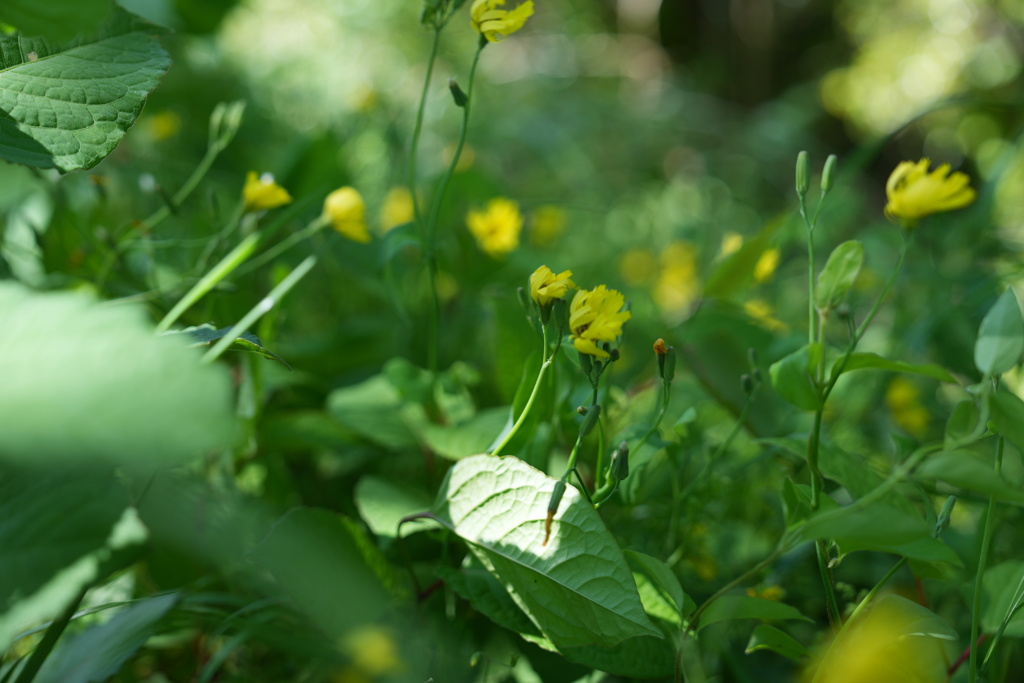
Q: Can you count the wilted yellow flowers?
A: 2